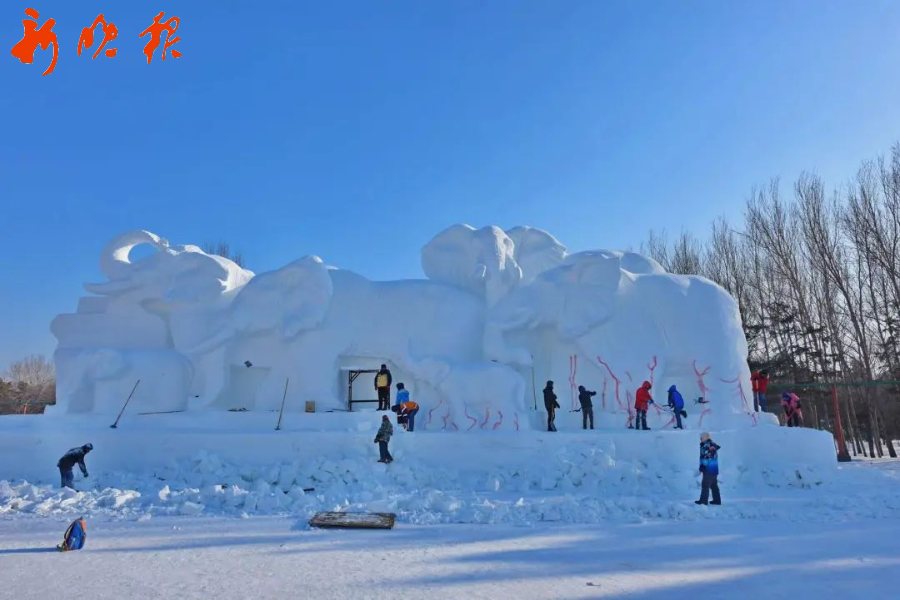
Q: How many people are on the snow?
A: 12